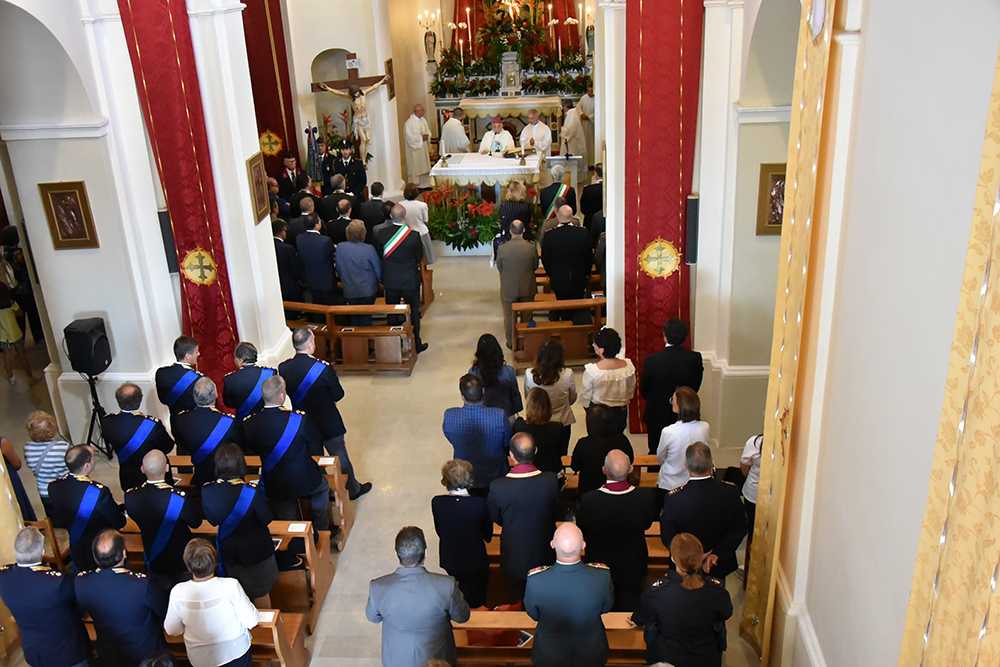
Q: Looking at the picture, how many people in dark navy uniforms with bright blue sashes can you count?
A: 9